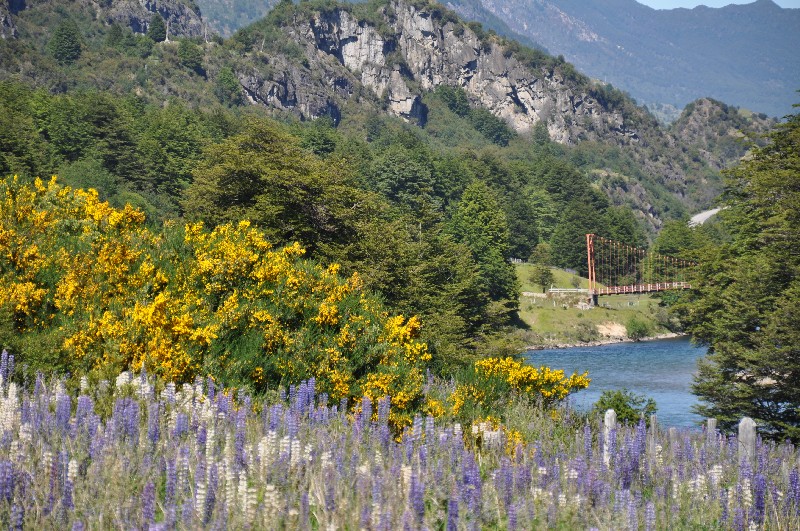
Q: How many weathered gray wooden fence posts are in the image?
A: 5